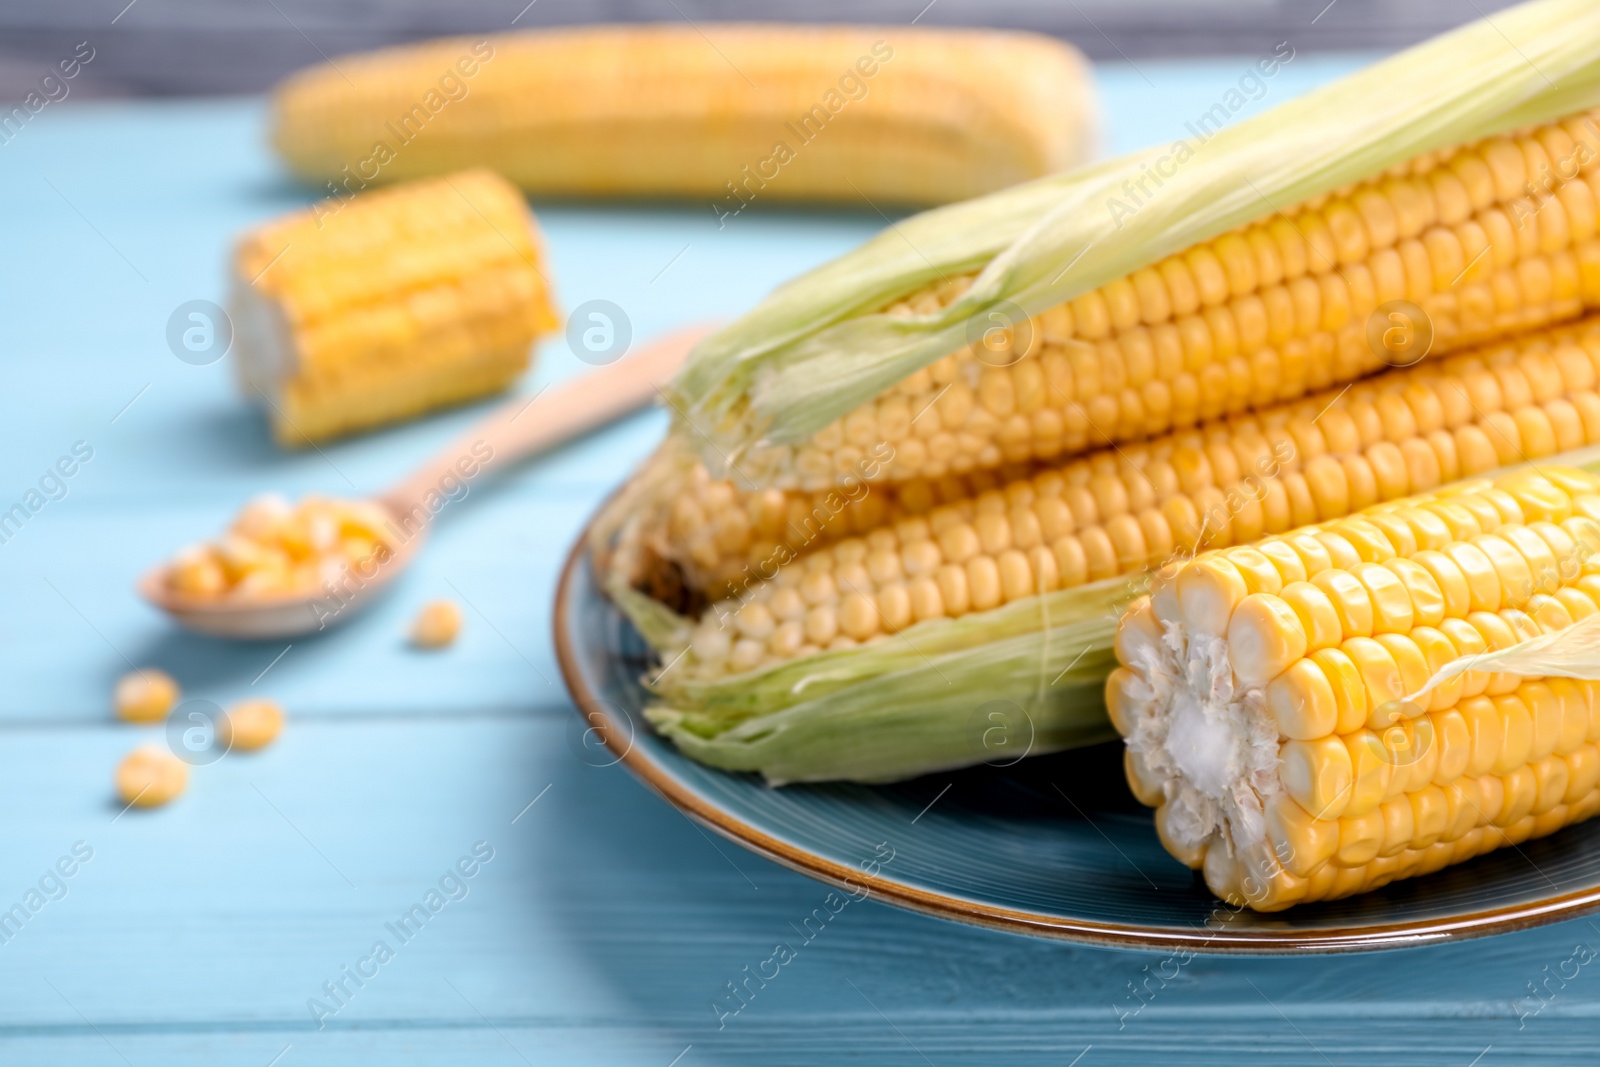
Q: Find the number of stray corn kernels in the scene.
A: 4